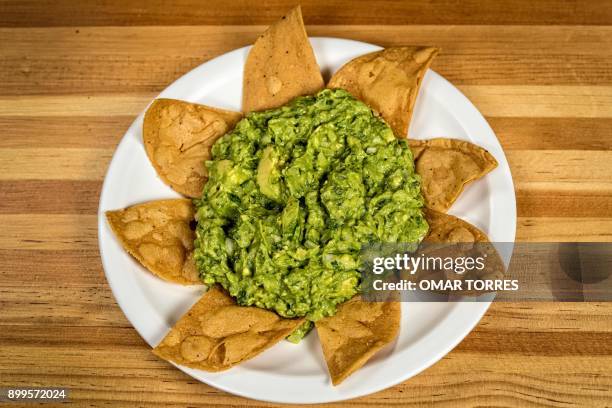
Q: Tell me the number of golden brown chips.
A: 8